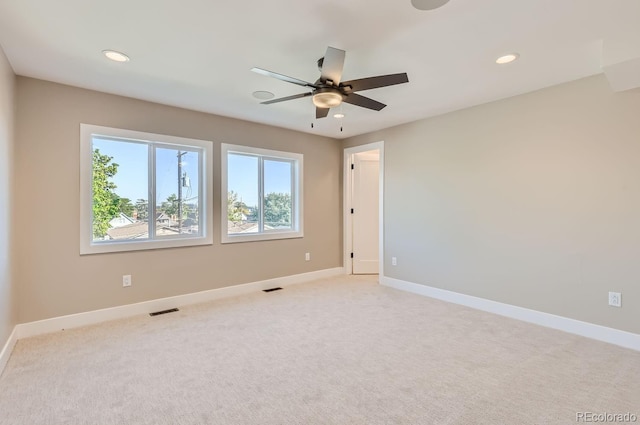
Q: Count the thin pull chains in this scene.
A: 2